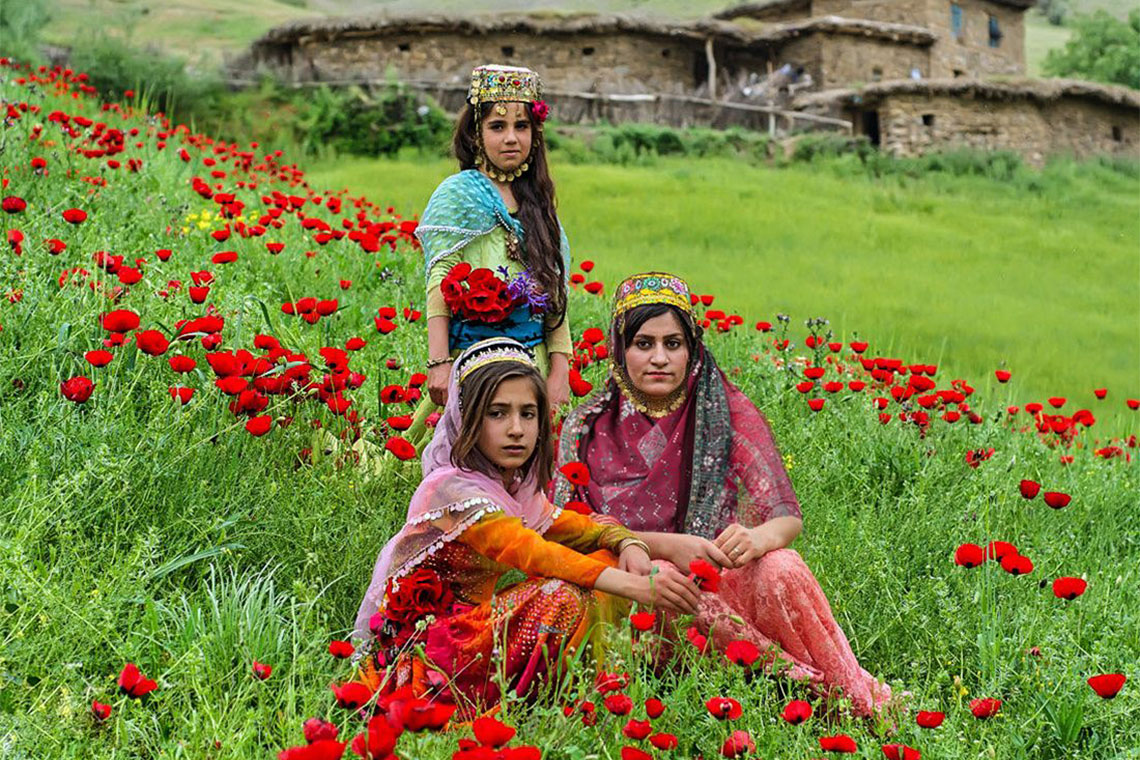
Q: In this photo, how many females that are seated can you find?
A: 2